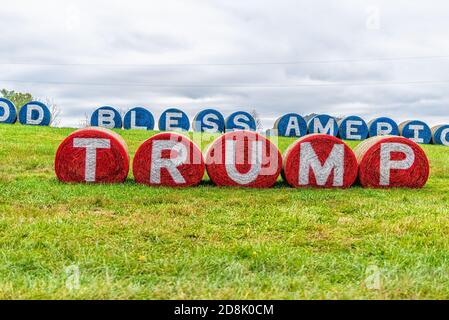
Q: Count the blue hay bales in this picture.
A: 13